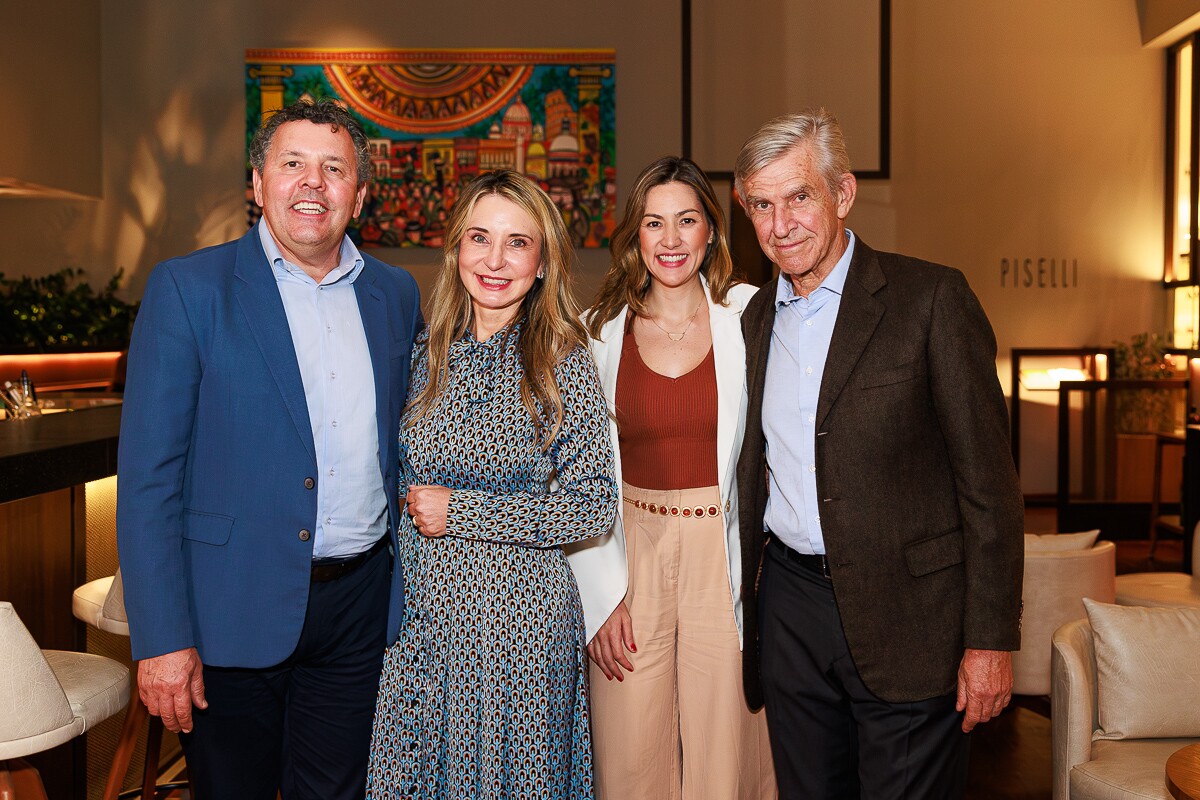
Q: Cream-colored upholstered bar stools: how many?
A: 2